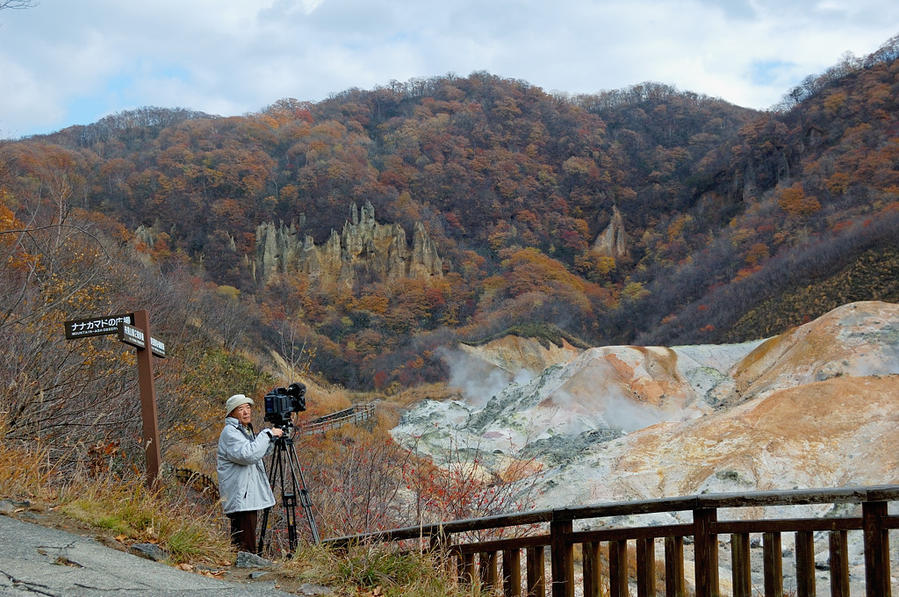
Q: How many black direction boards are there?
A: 3